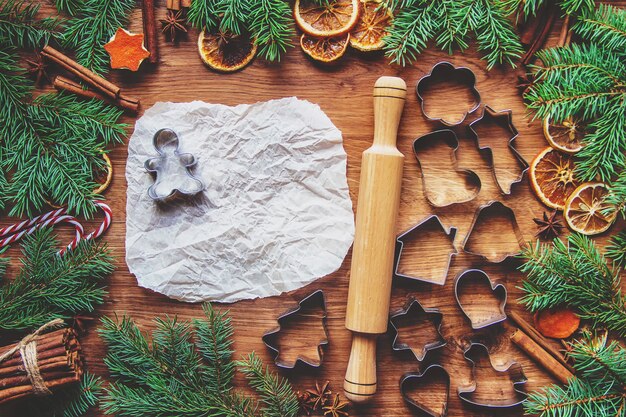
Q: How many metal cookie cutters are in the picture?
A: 11